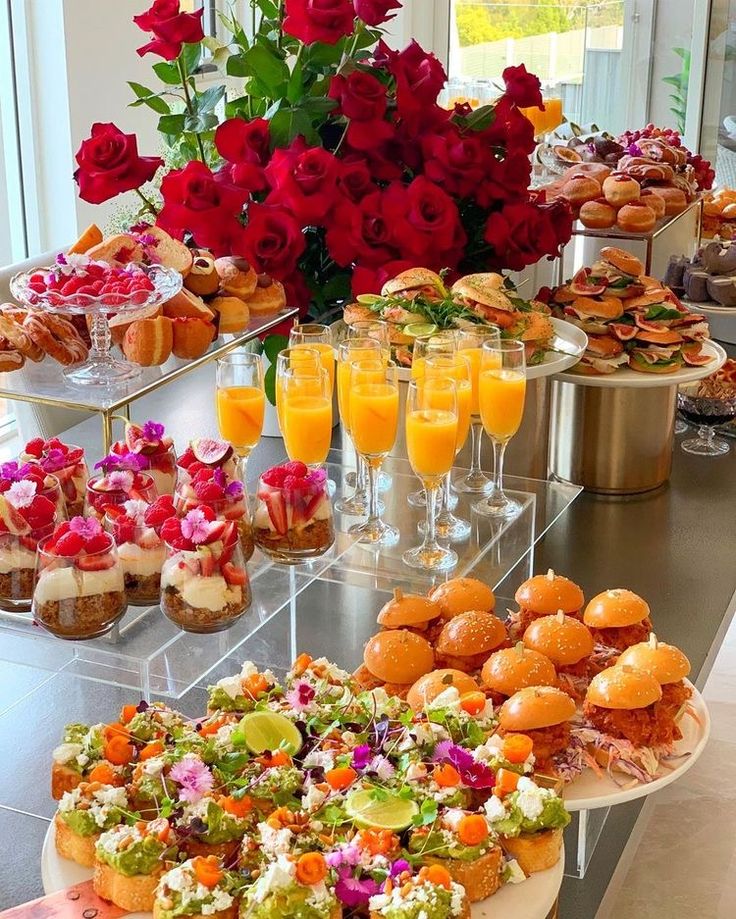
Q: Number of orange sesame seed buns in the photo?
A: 12